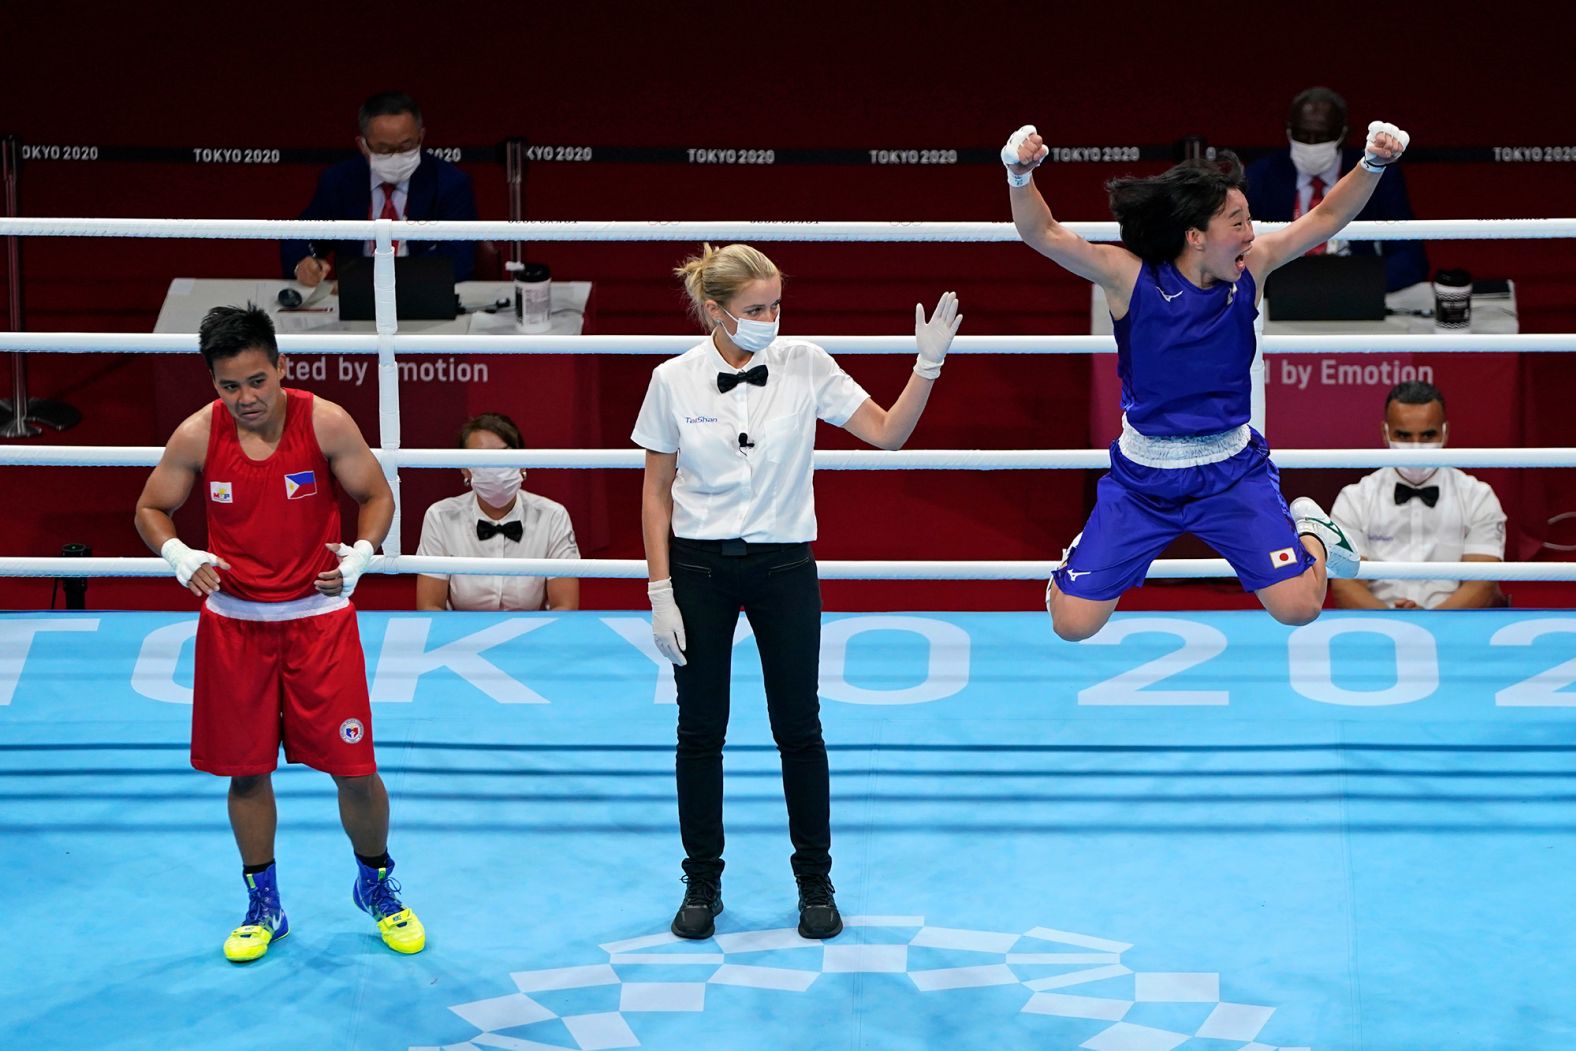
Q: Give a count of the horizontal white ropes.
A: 4